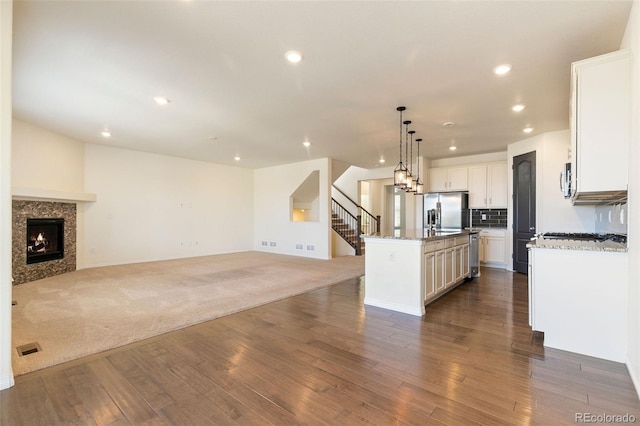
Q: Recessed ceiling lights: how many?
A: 10